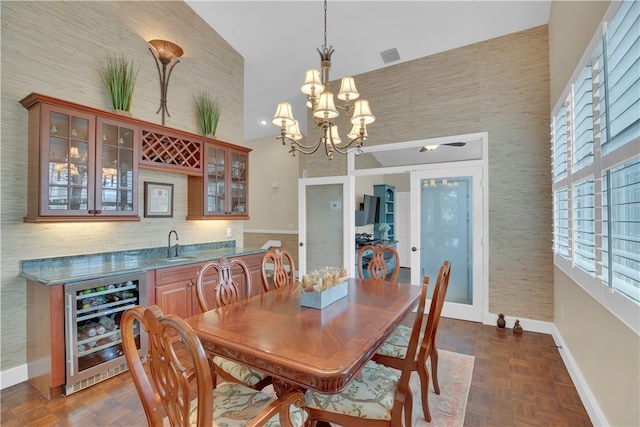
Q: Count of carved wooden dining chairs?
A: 6